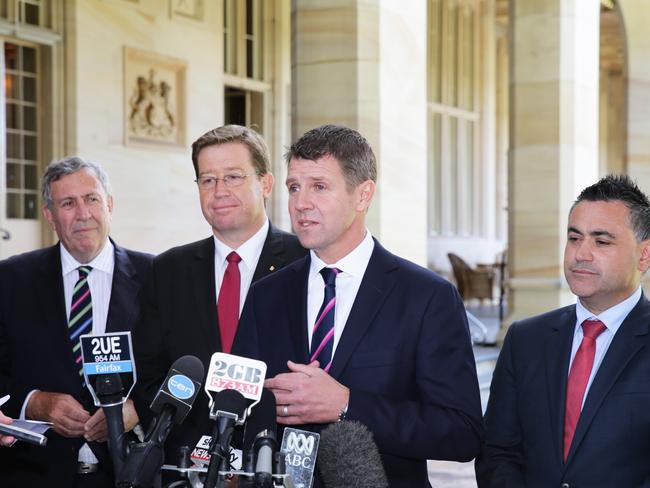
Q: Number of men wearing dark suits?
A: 4